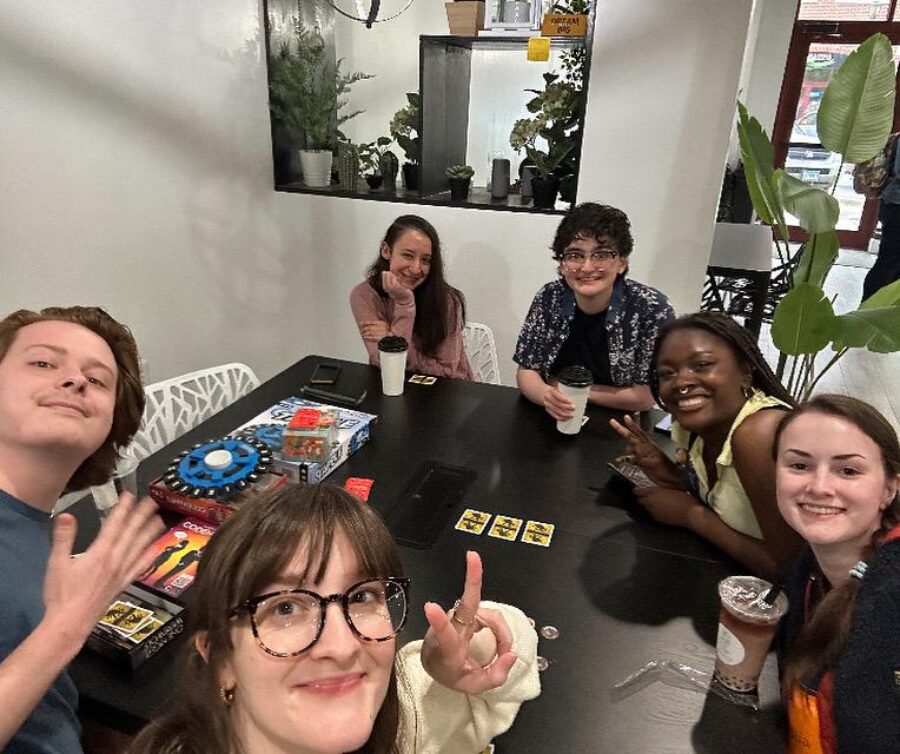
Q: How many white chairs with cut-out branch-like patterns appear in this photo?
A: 2